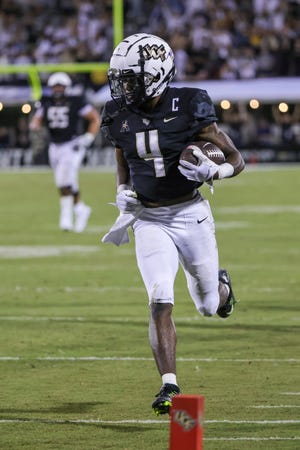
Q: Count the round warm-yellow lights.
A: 5